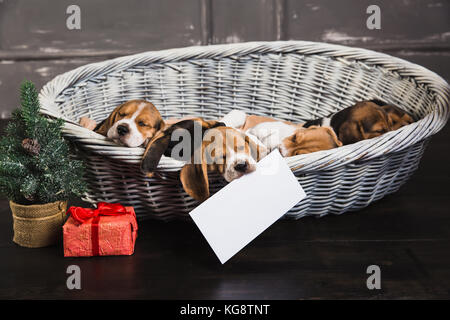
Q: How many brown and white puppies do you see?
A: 3